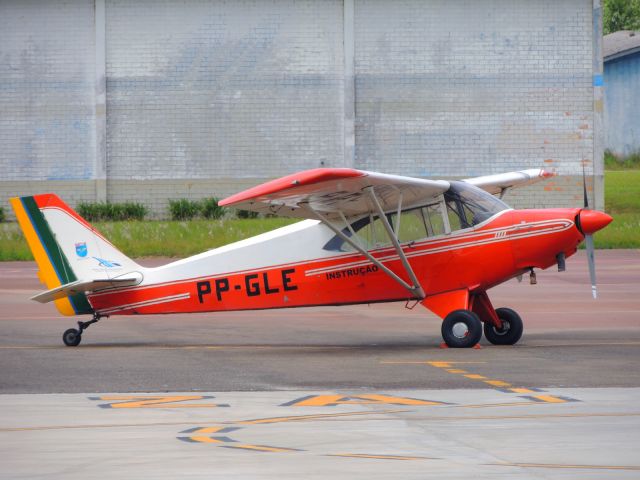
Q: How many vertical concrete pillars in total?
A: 3